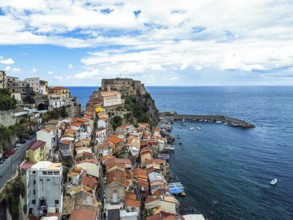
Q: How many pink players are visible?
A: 0